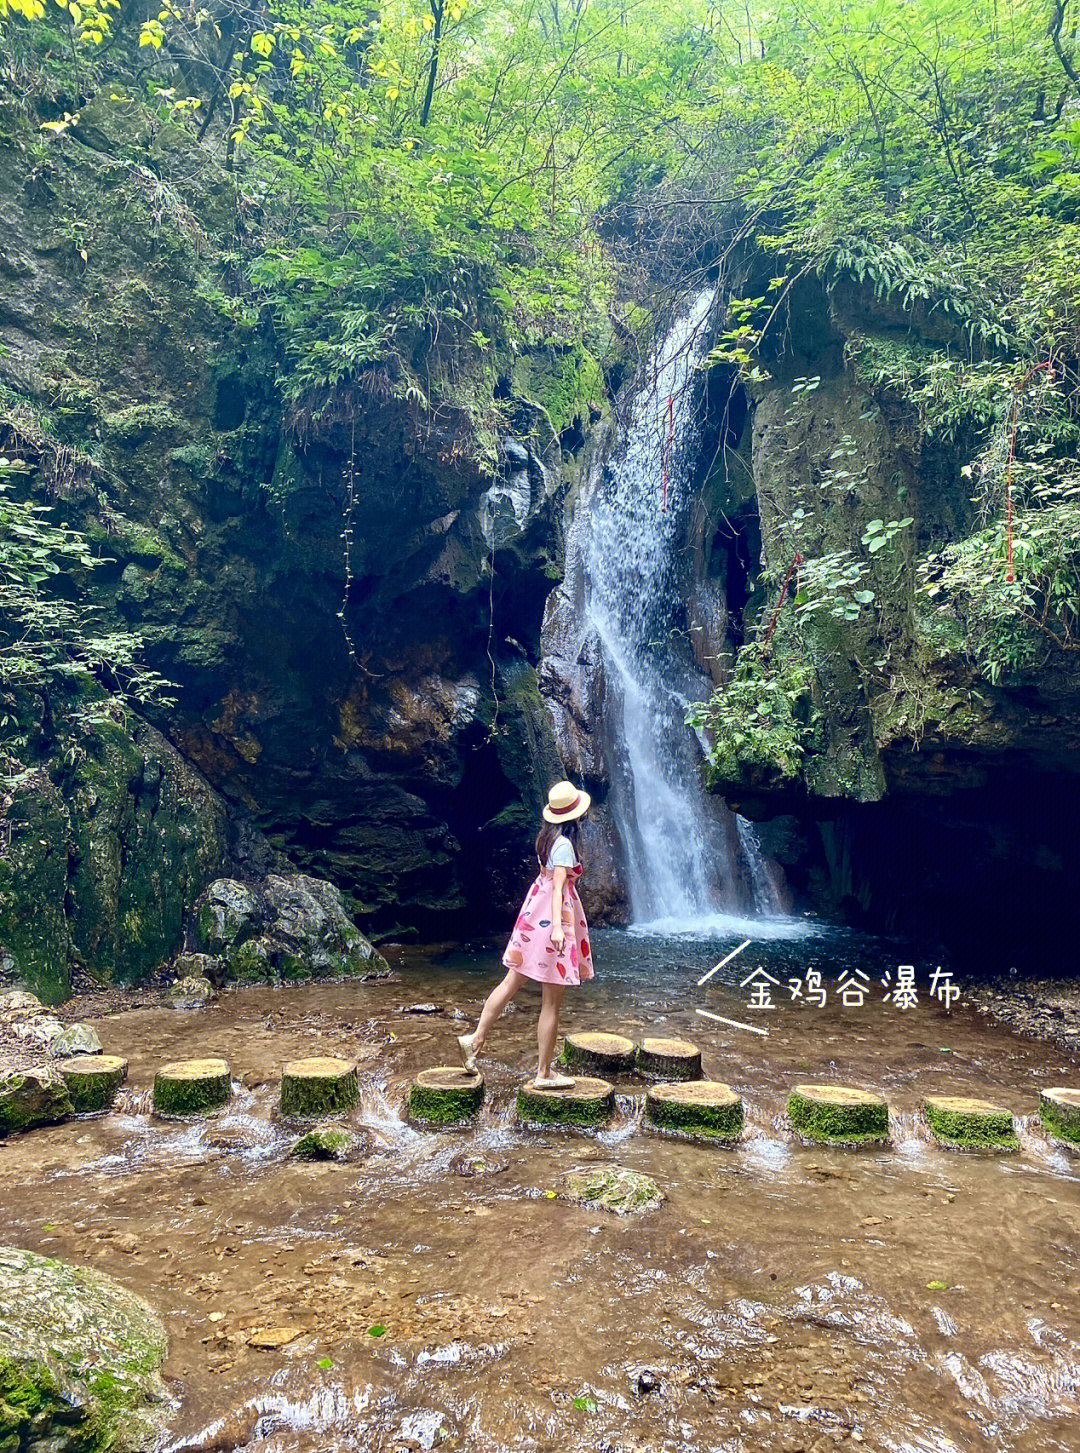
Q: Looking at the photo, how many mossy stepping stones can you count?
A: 11